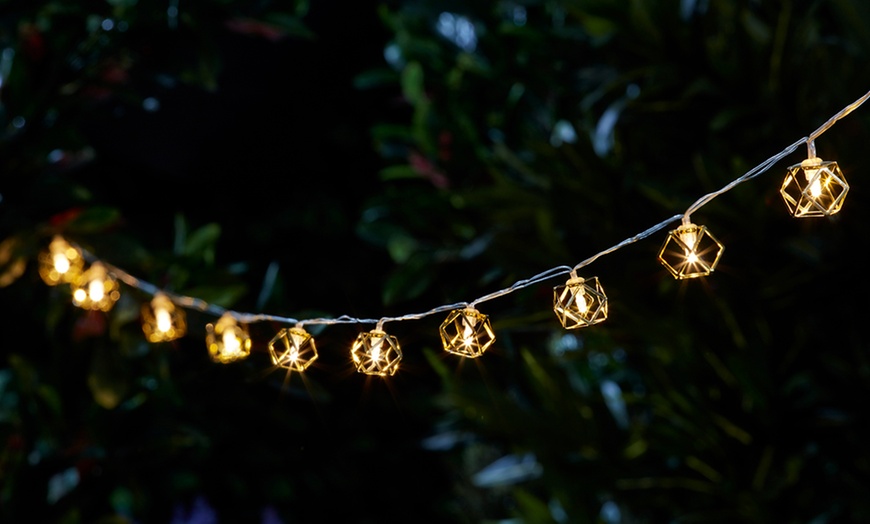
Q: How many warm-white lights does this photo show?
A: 10